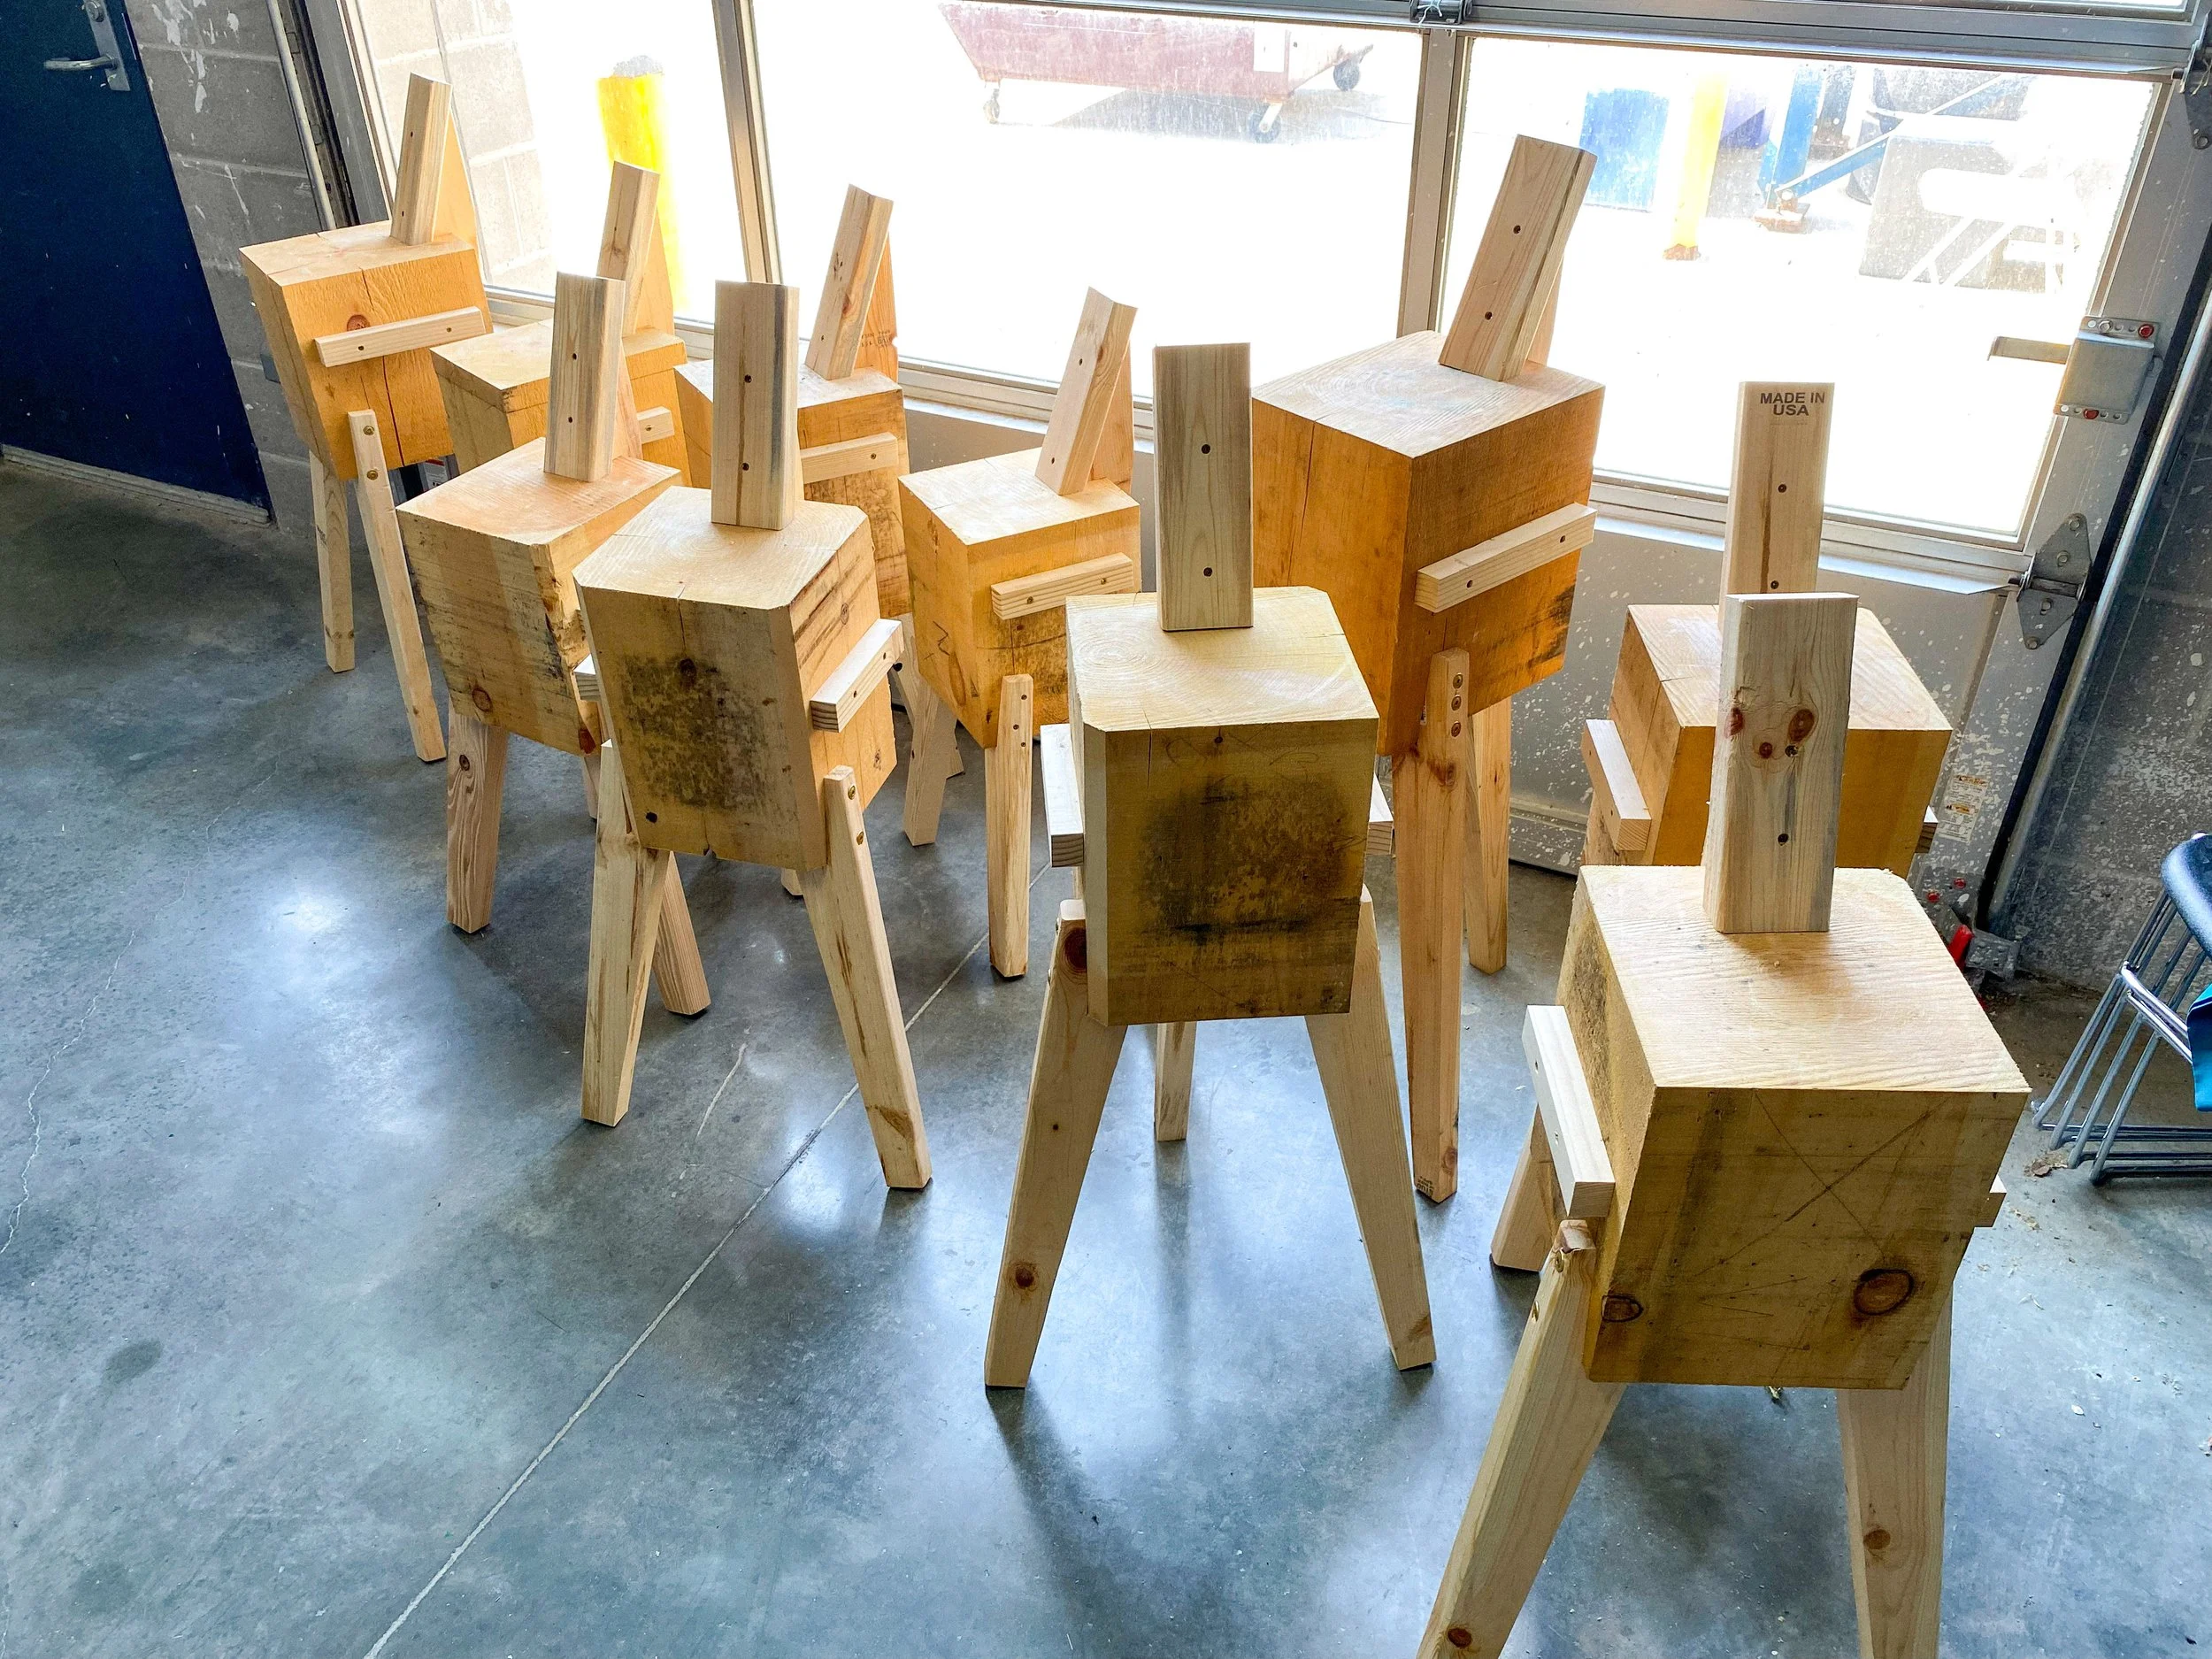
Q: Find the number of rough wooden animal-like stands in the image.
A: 10